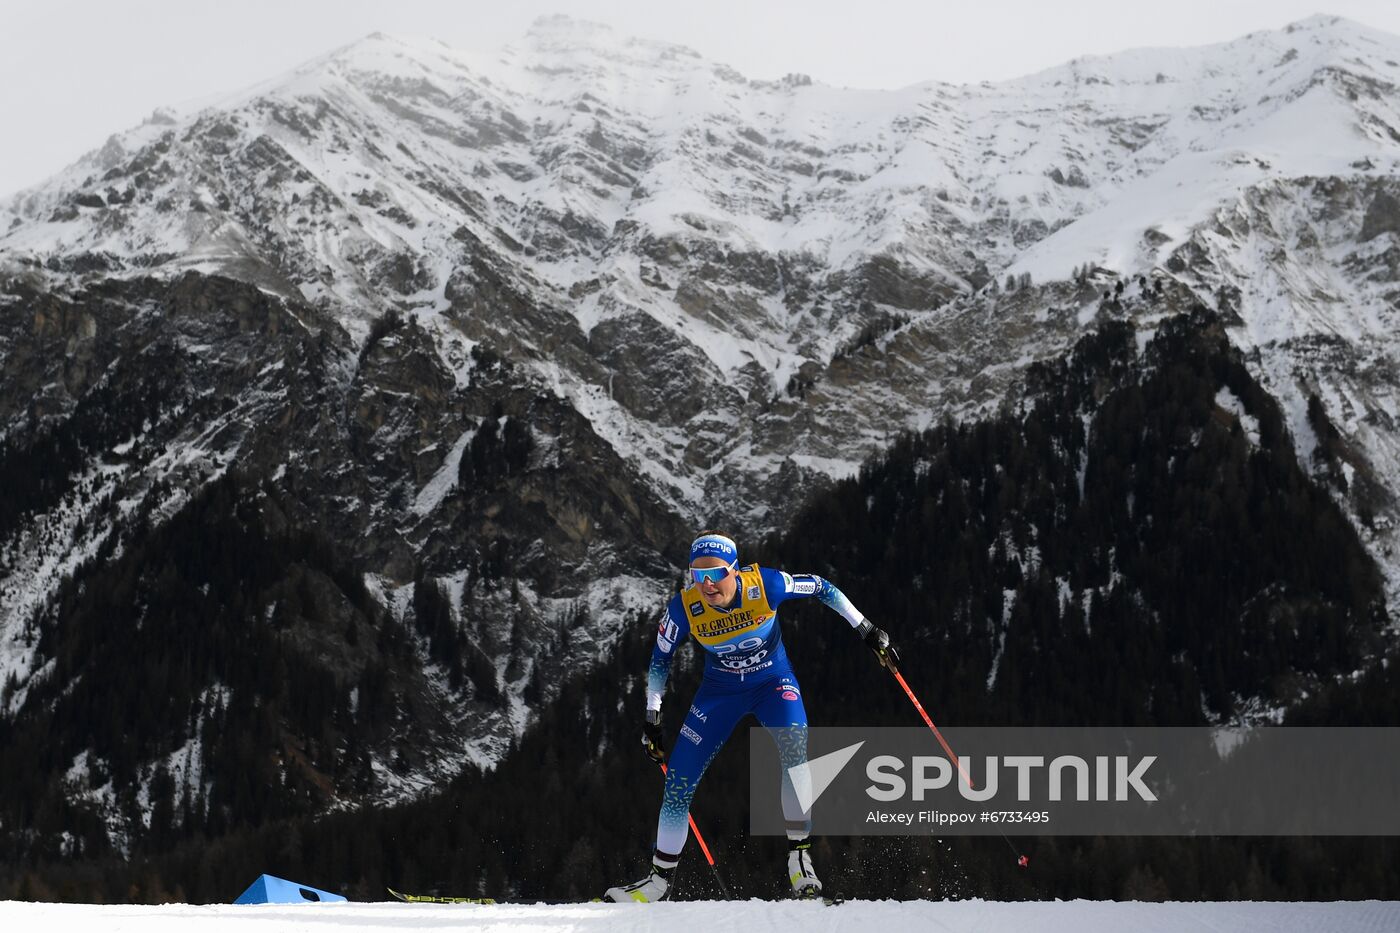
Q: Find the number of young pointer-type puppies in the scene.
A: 0